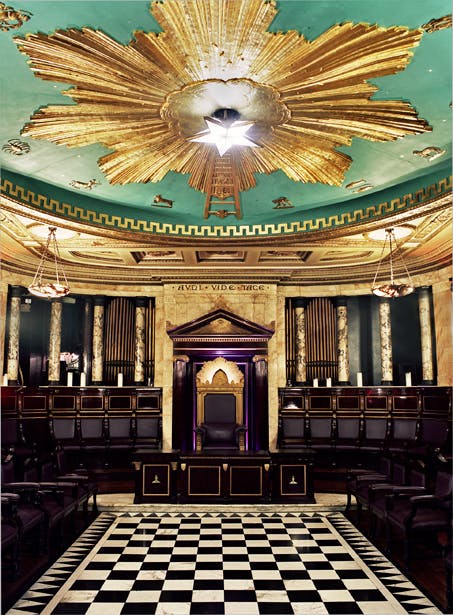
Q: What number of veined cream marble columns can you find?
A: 8